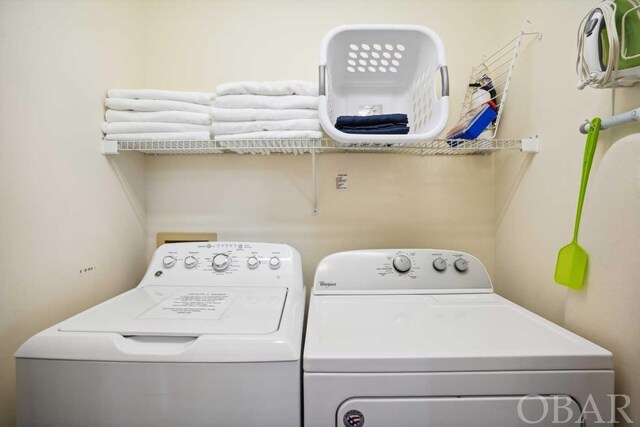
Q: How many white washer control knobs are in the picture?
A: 5